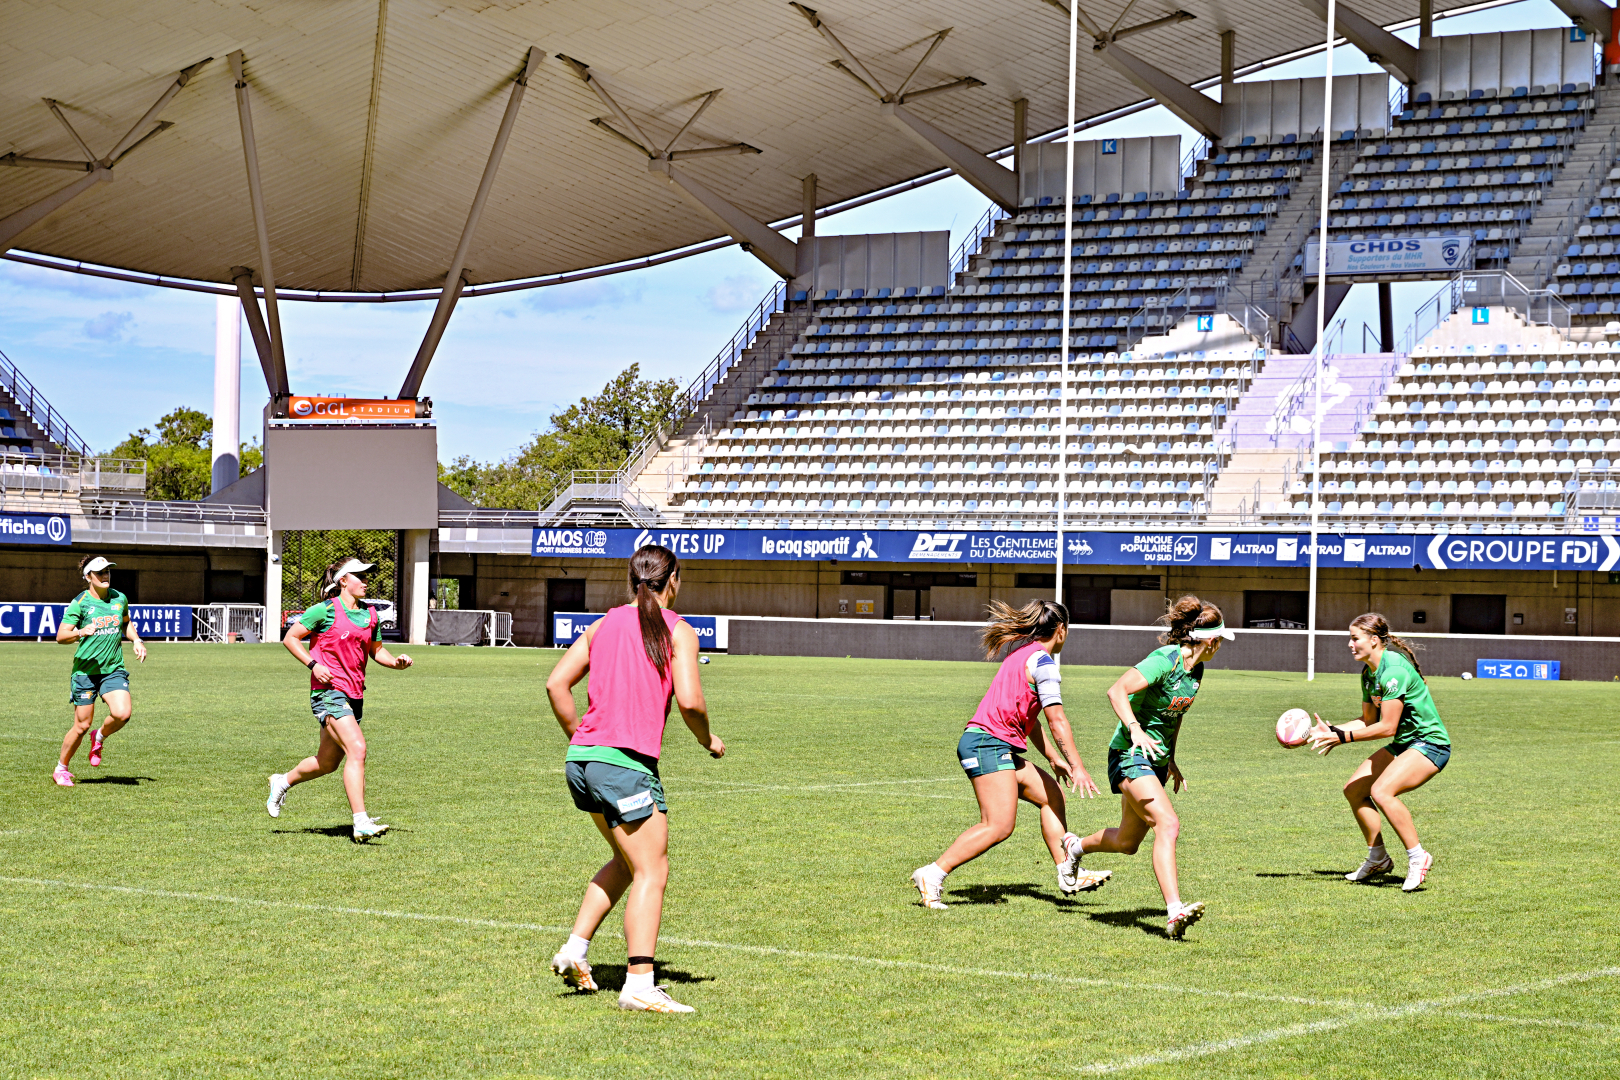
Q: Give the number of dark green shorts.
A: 6